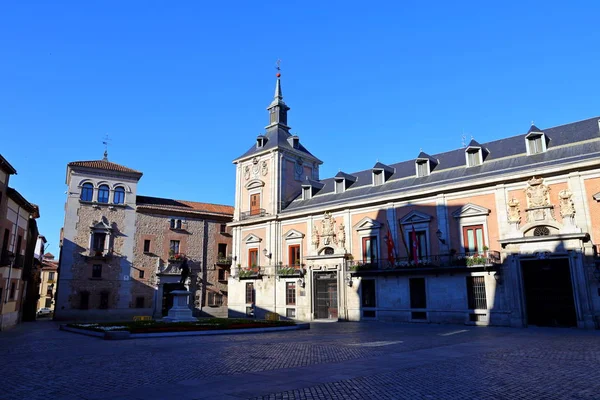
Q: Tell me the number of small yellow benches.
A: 2